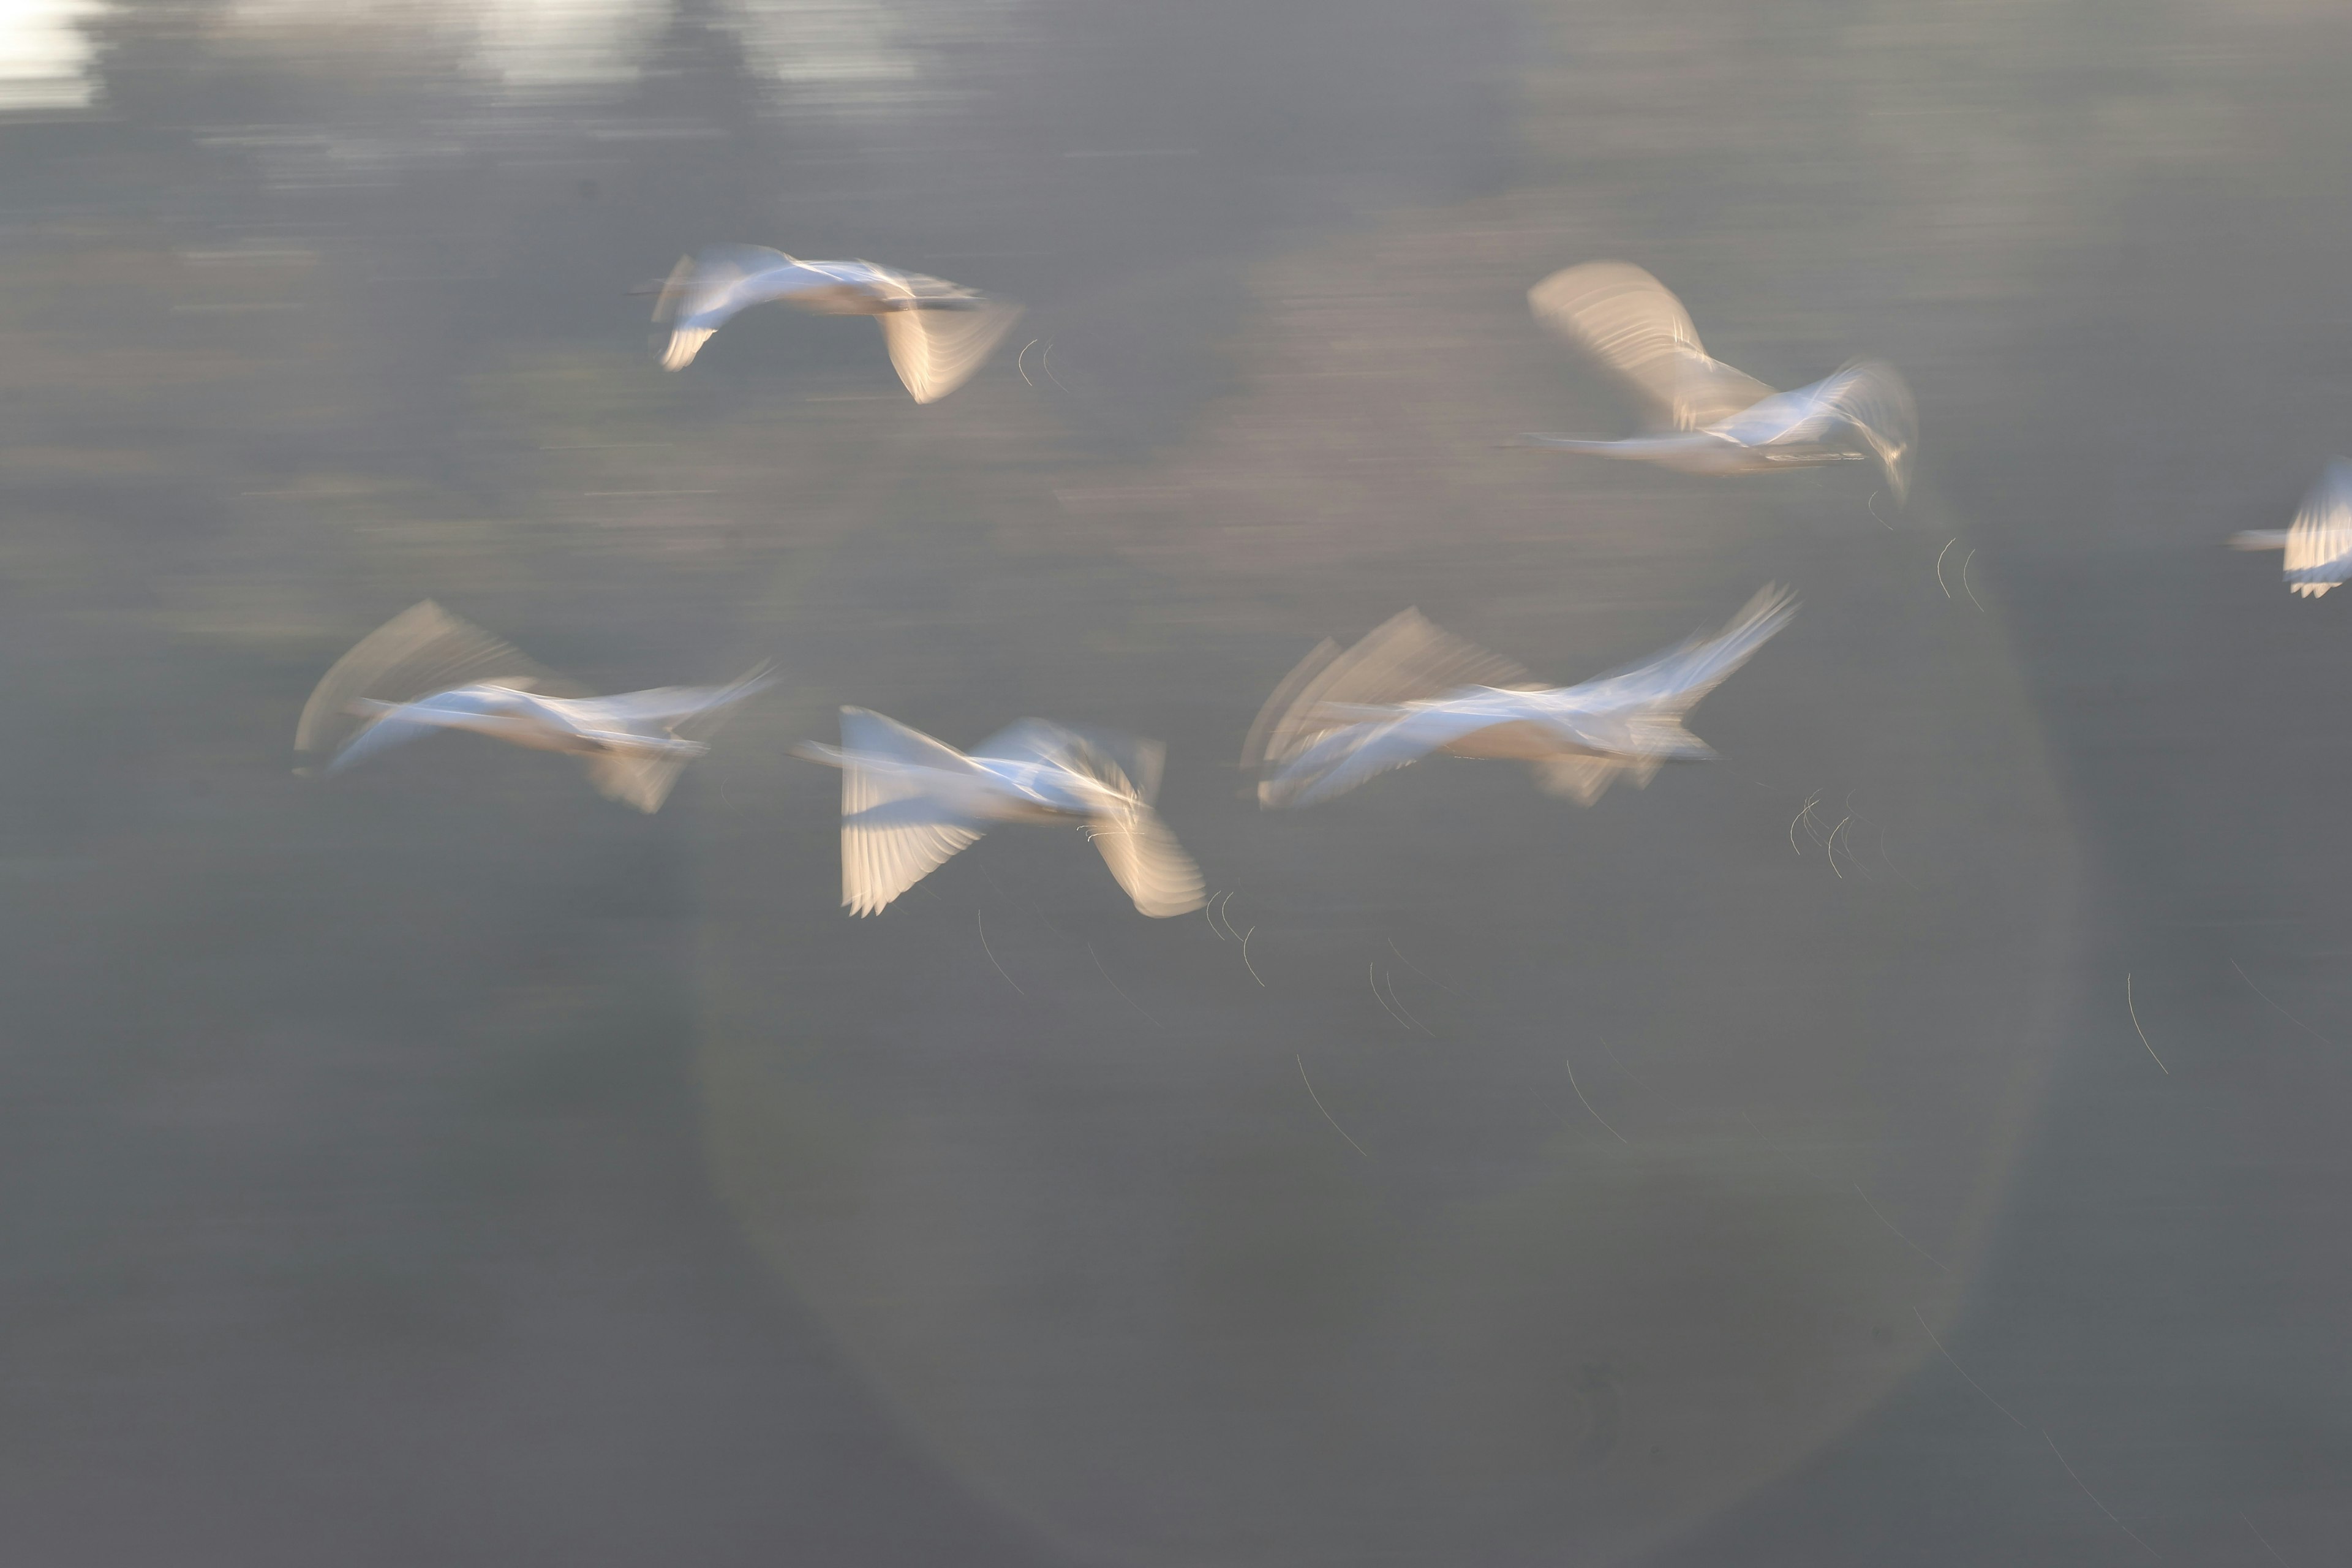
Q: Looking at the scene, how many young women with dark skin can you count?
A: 0